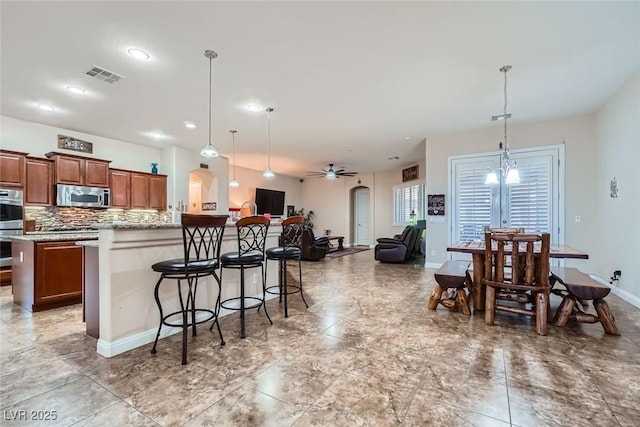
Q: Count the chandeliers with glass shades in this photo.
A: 1